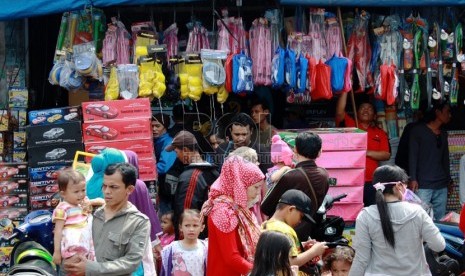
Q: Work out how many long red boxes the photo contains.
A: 4